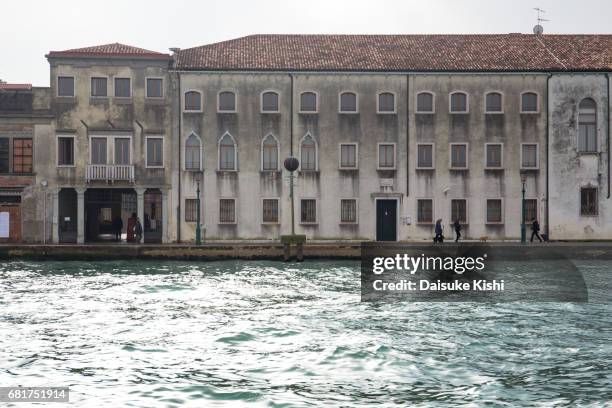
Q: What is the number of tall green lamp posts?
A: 2